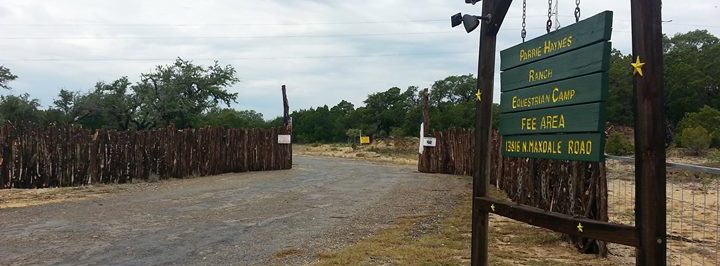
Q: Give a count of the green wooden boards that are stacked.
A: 5